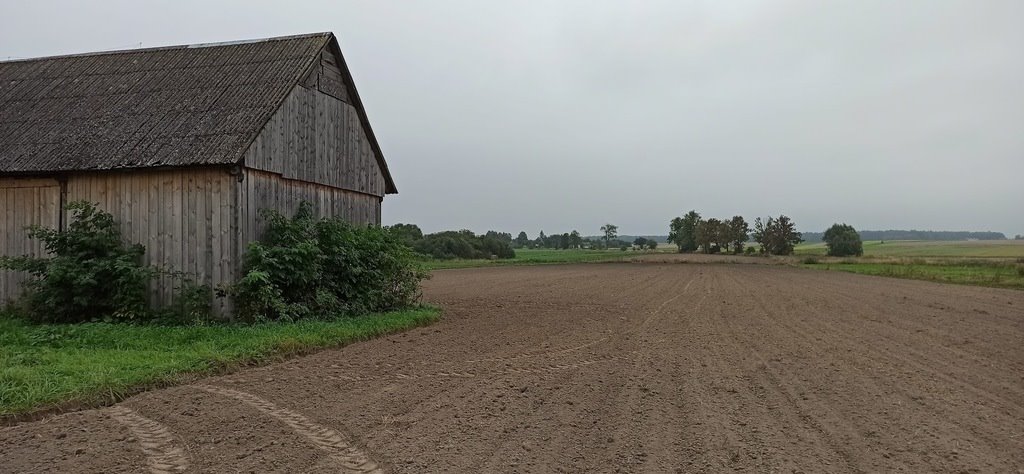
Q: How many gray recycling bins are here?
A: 0